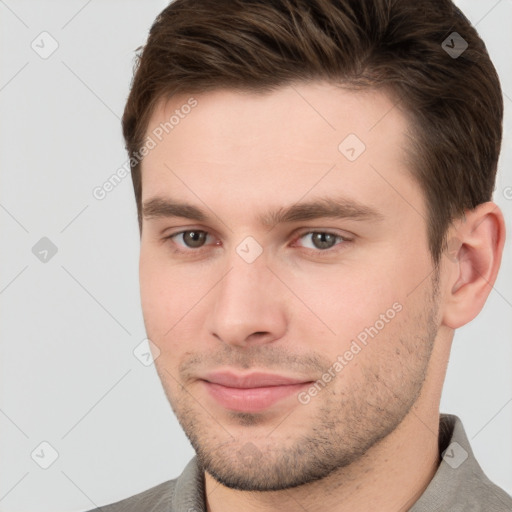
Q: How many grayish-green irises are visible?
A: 2